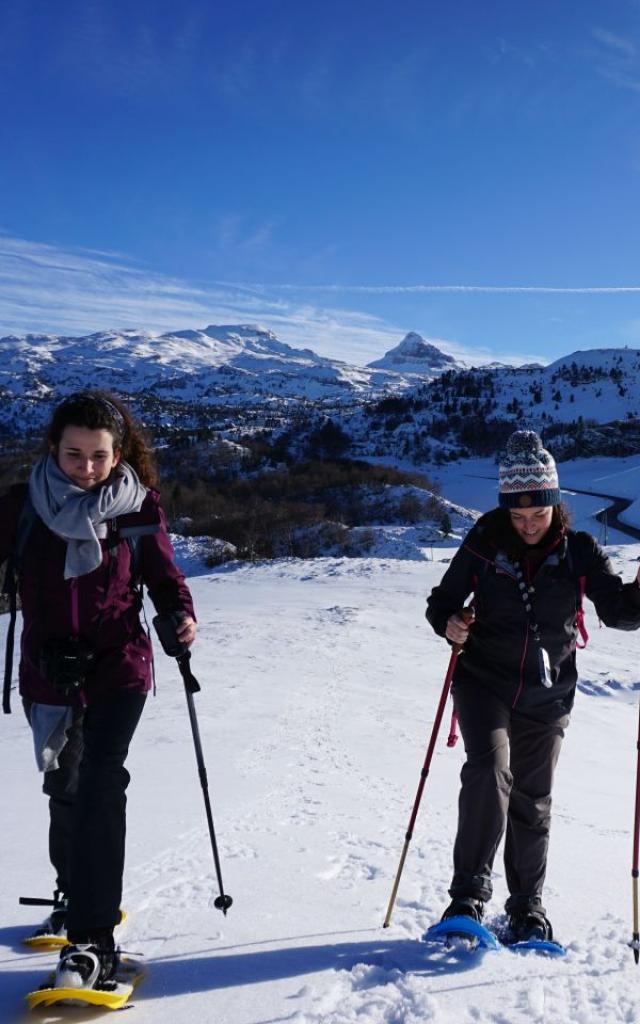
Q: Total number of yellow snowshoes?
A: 2